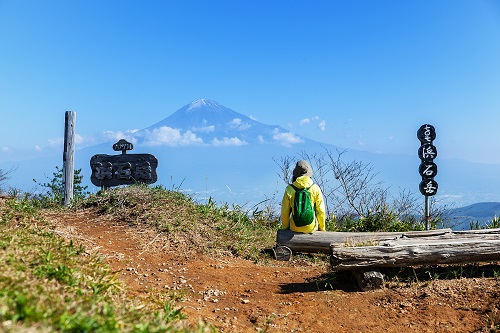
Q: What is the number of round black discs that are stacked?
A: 4